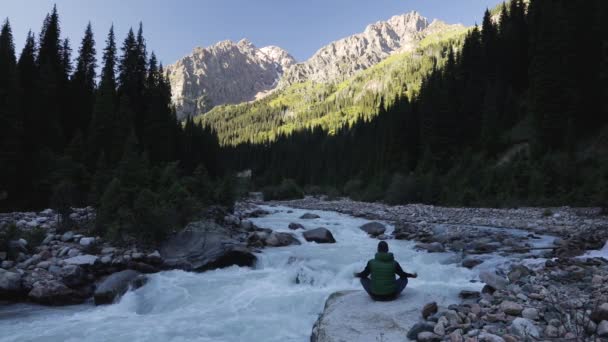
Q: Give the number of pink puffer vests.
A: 0